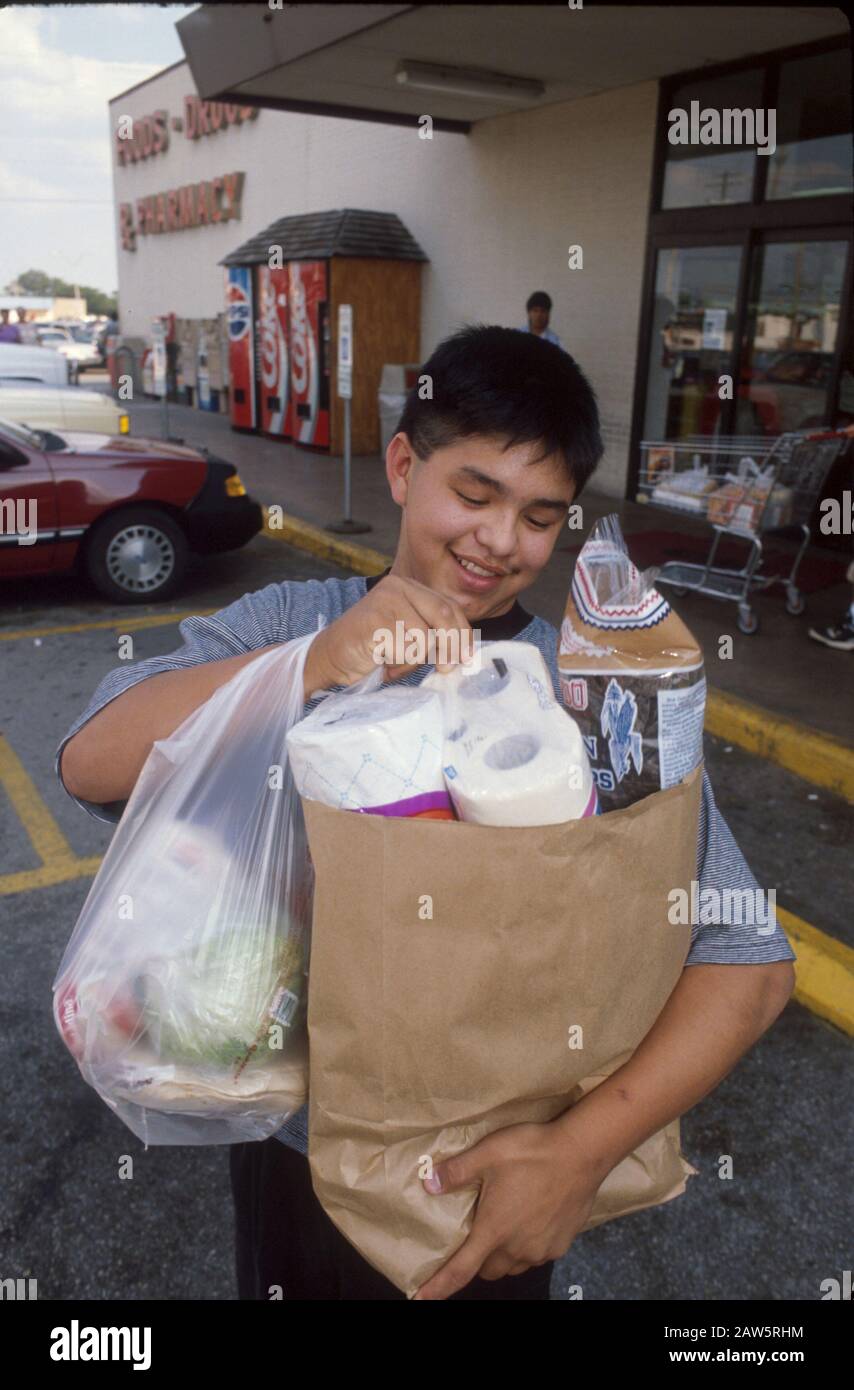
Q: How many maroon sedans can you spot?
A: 1